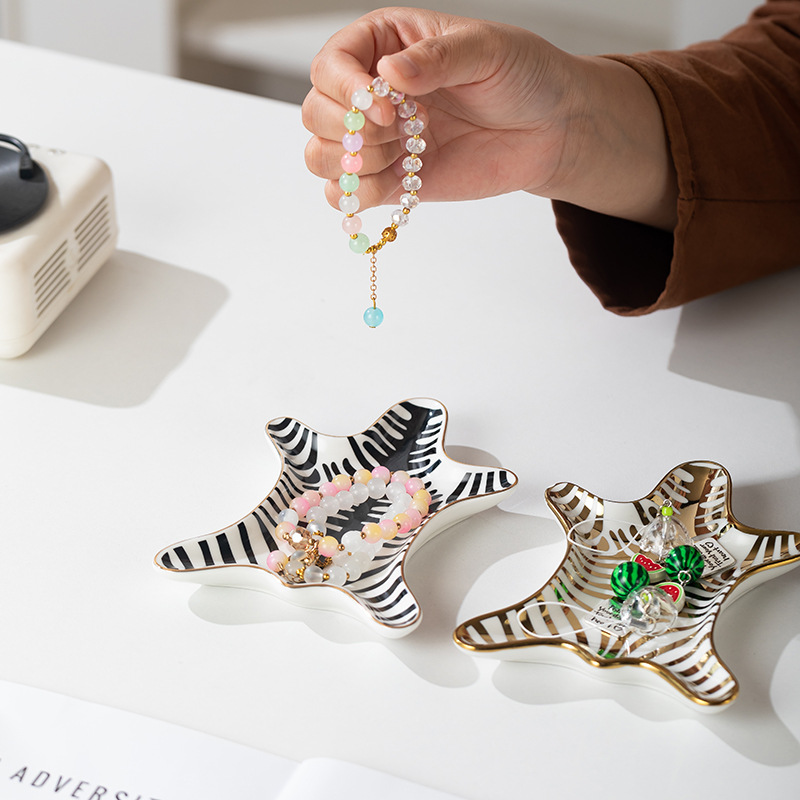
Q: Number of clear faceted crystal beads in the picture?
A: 9